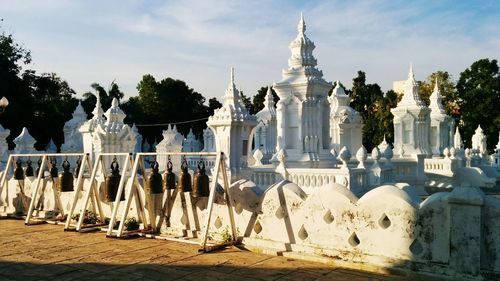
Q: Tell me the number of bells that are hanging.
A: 11